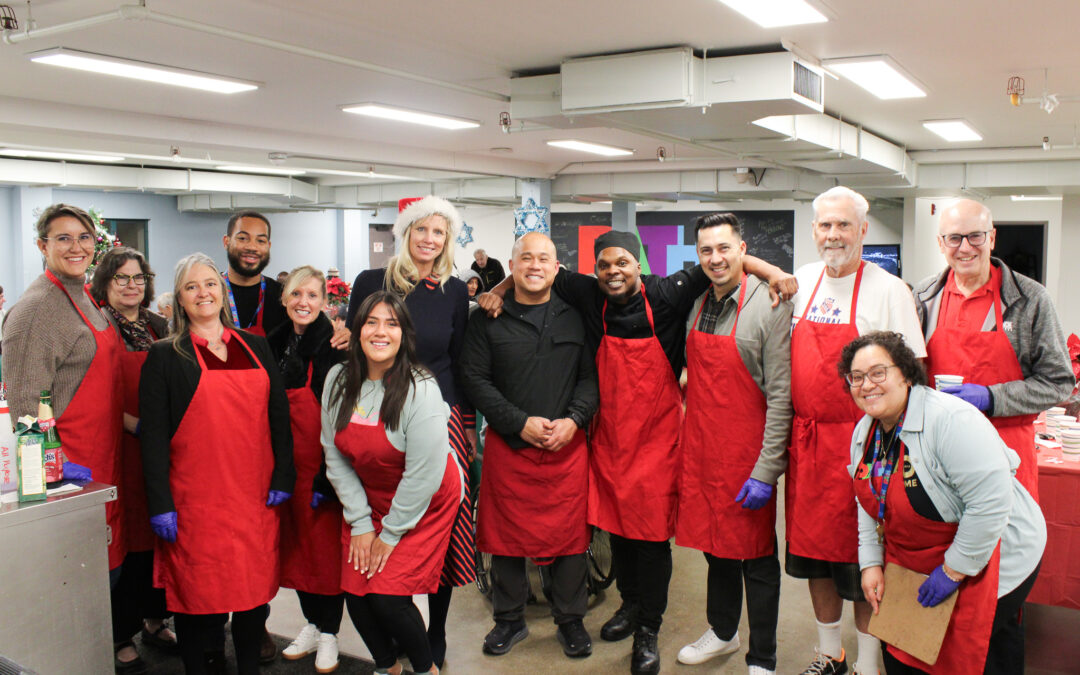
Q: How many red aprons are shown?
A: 12